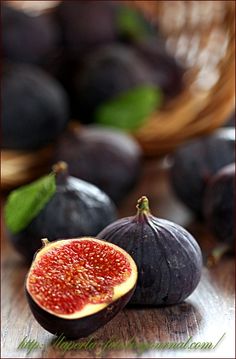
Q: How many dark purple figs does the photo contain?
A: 11